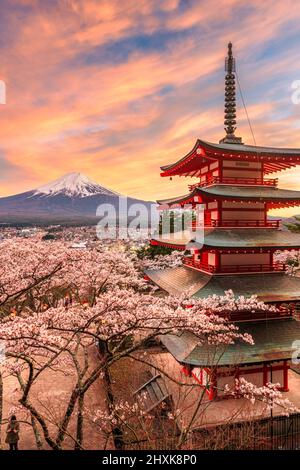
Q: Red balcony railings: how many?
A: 4